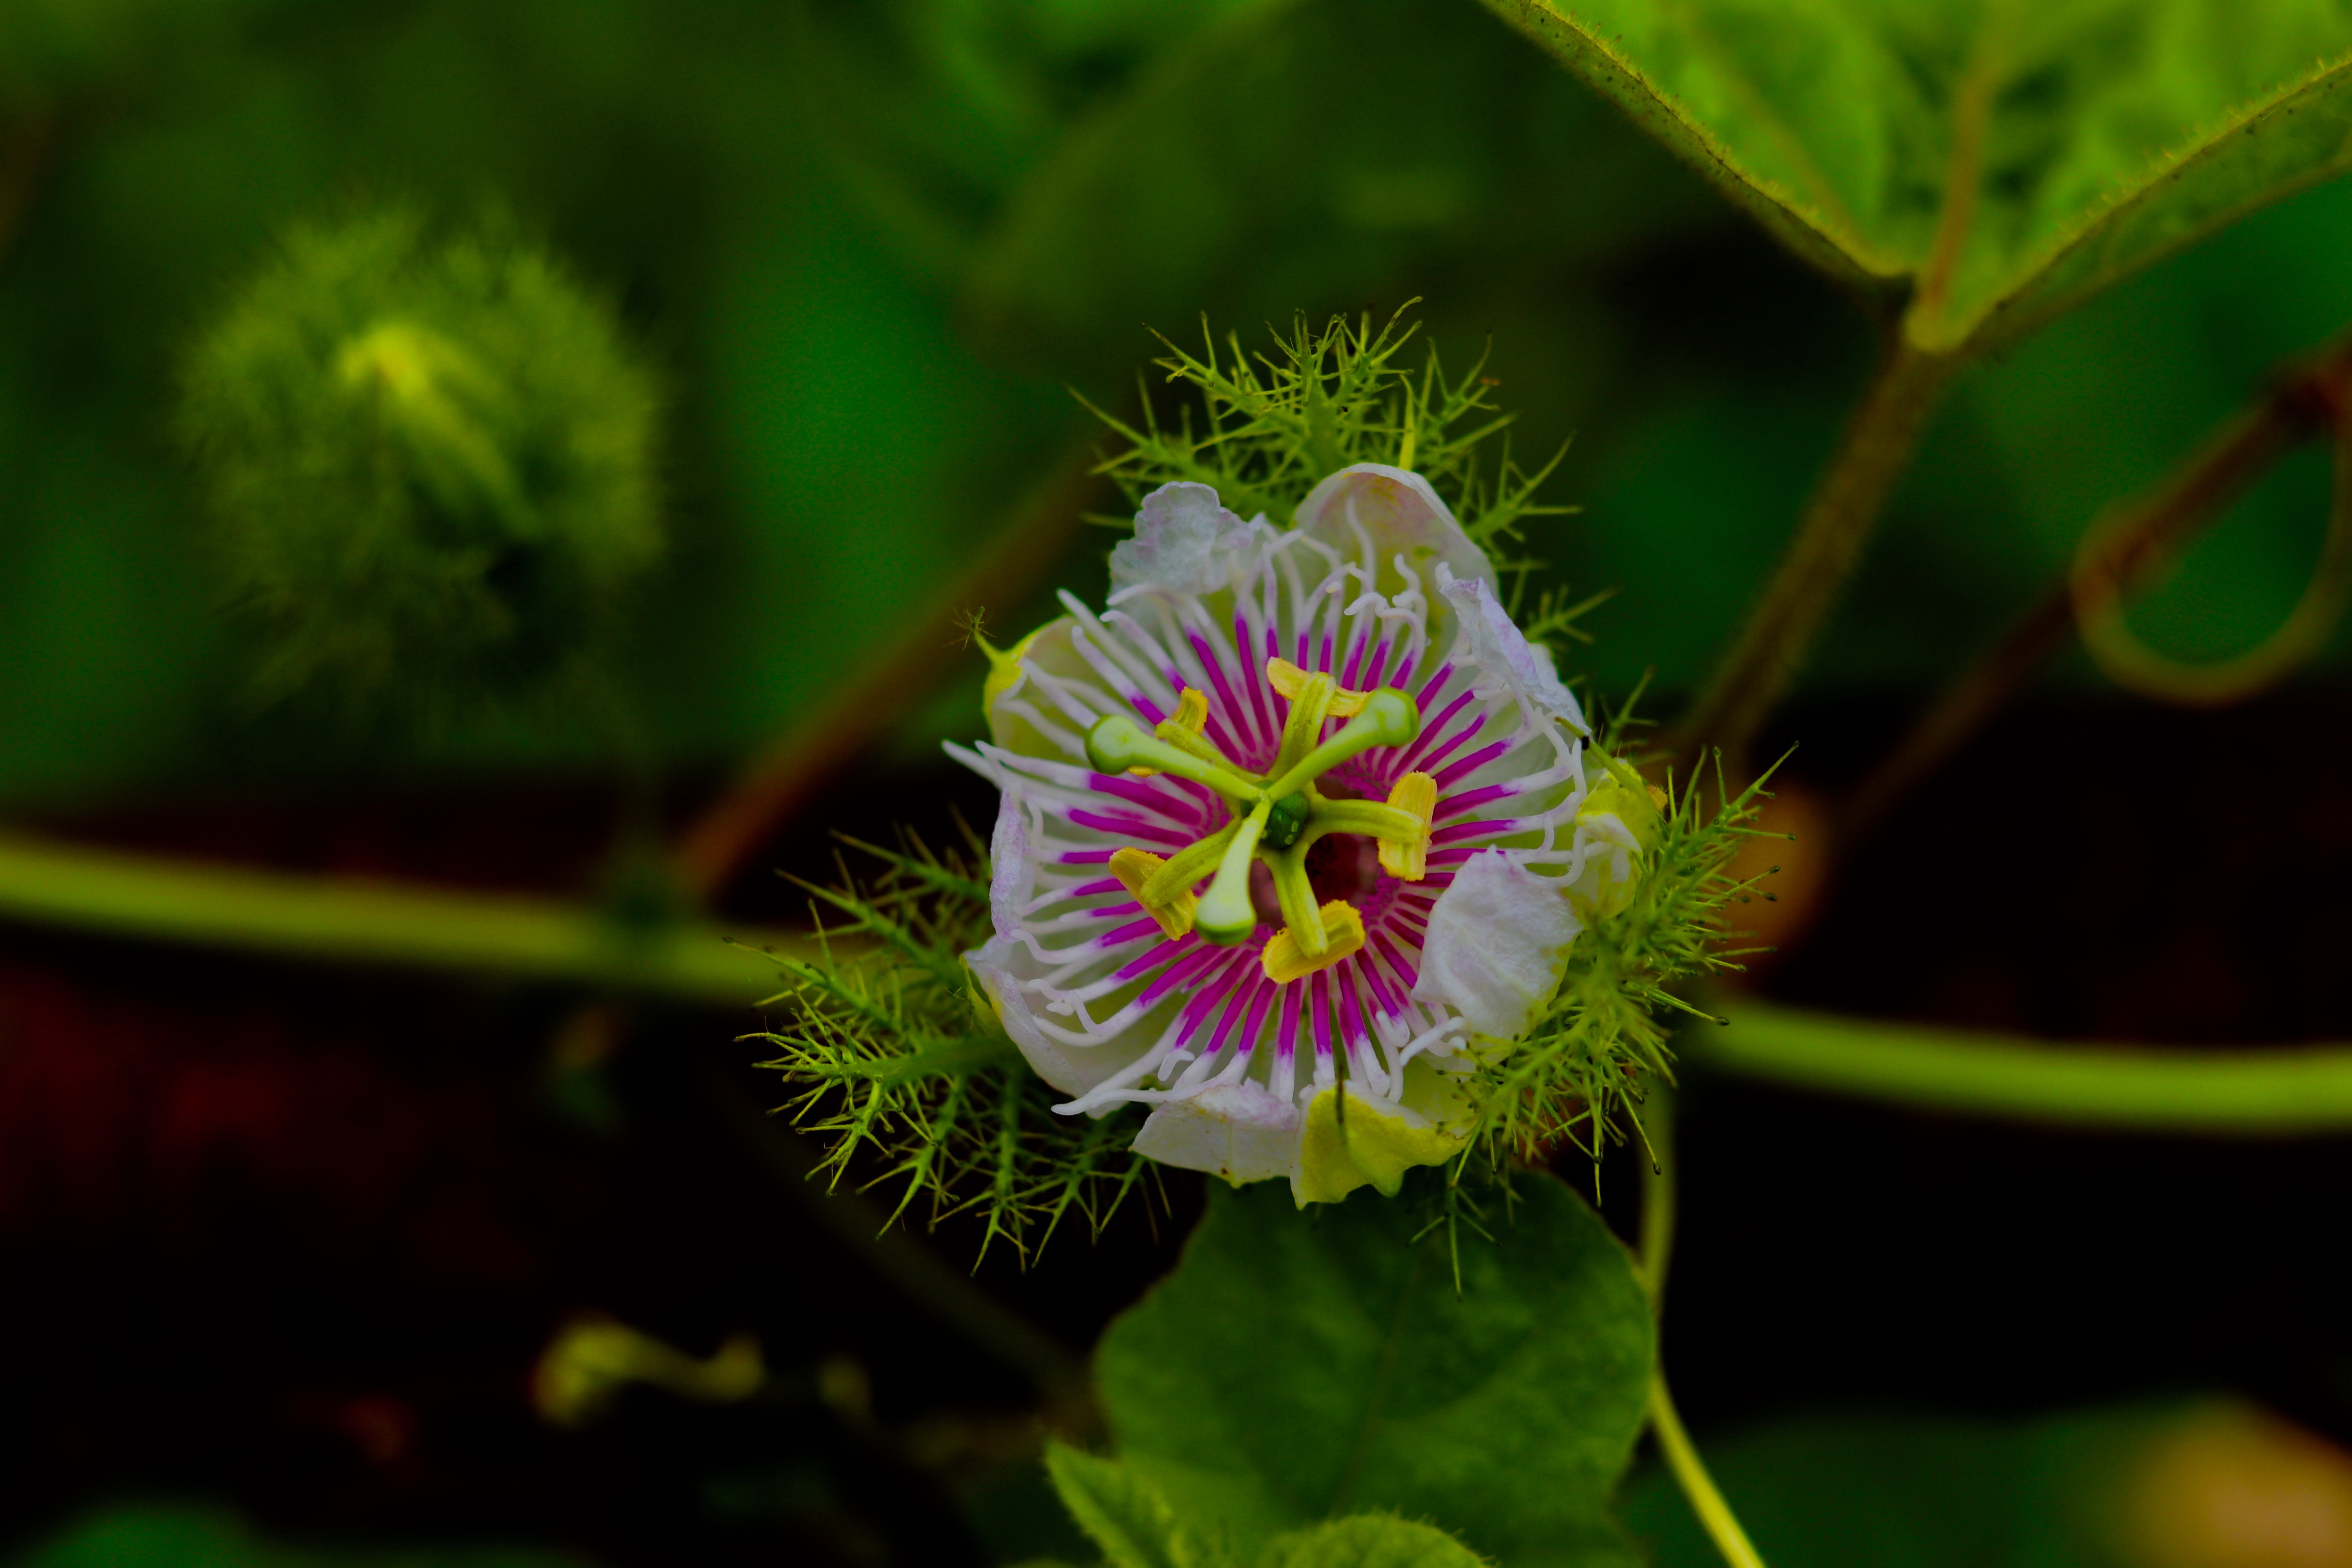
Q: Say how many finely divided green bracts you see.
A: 3